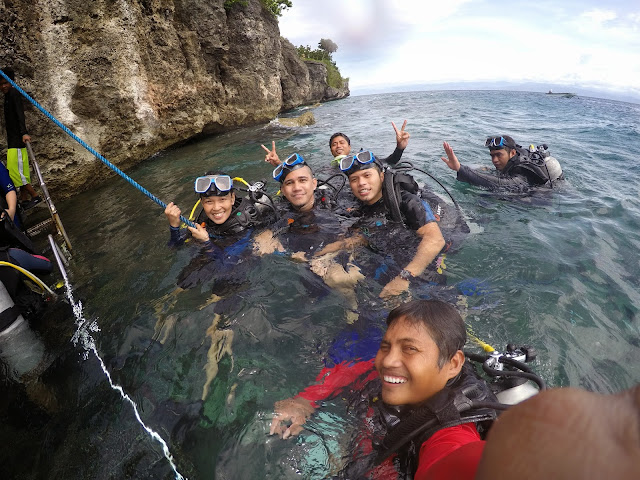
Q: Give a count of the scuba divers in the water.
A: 6